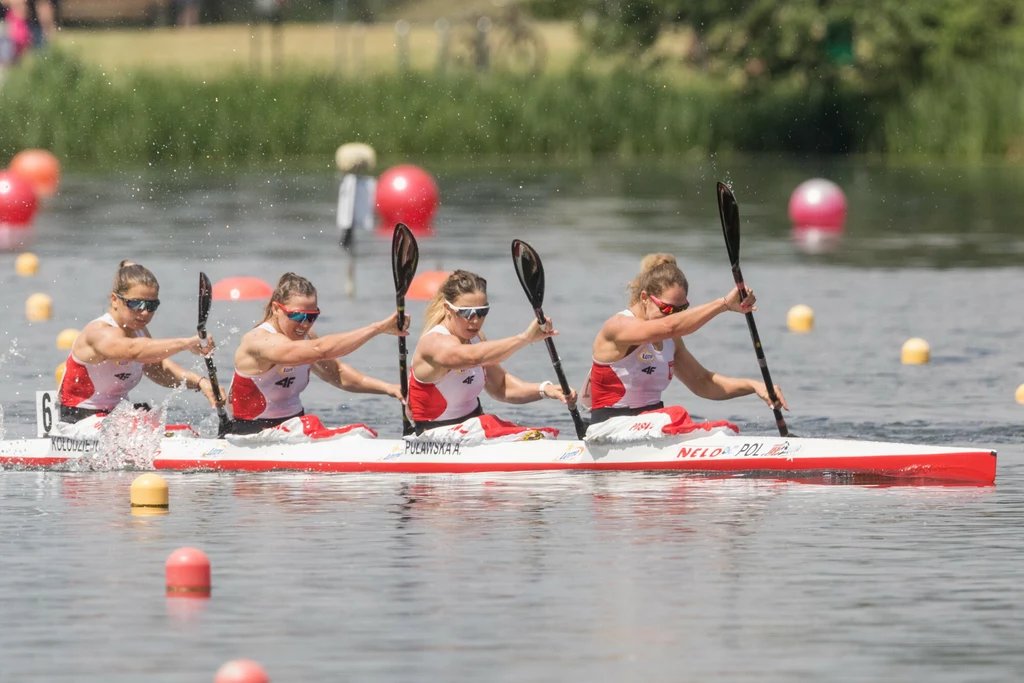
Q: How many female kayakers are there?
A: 4